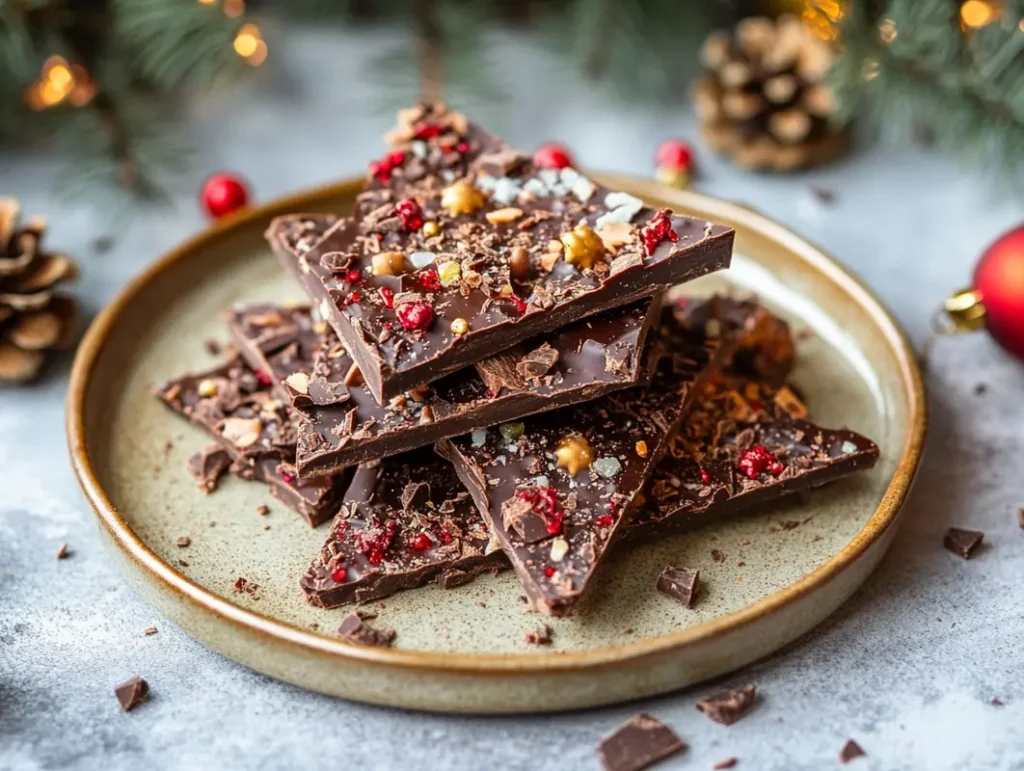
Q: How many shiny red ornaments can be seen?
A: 4